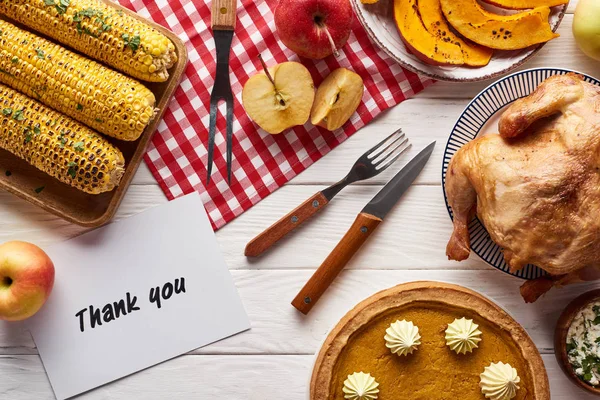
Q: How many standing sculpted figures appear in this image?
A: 0